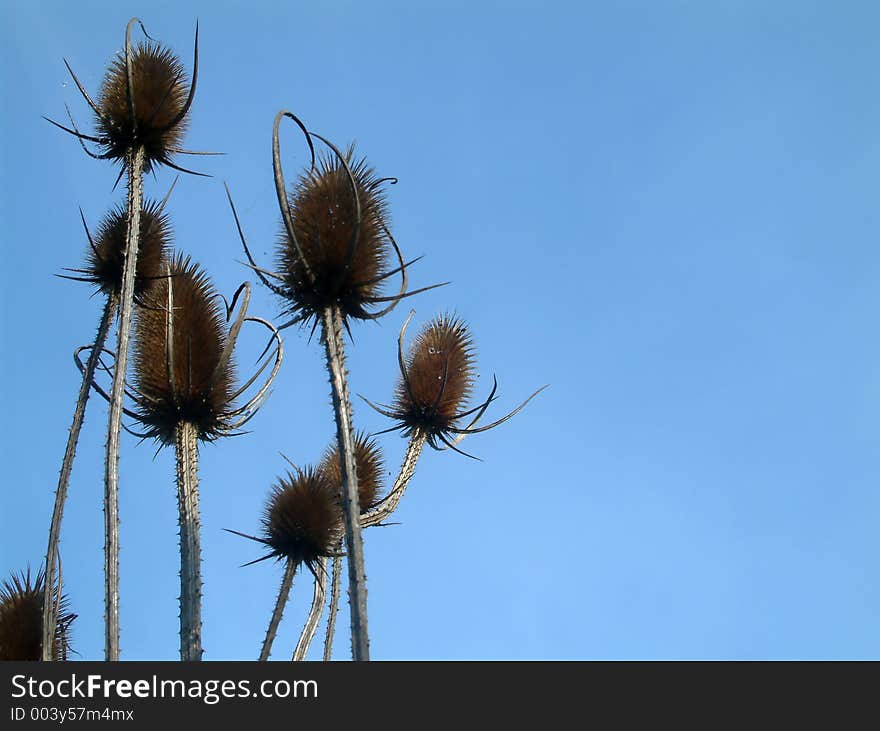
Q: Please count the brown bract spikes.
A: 8